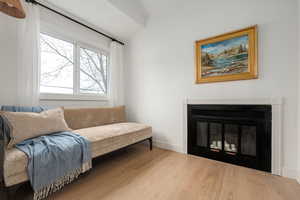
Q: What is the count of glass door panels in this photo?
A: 4